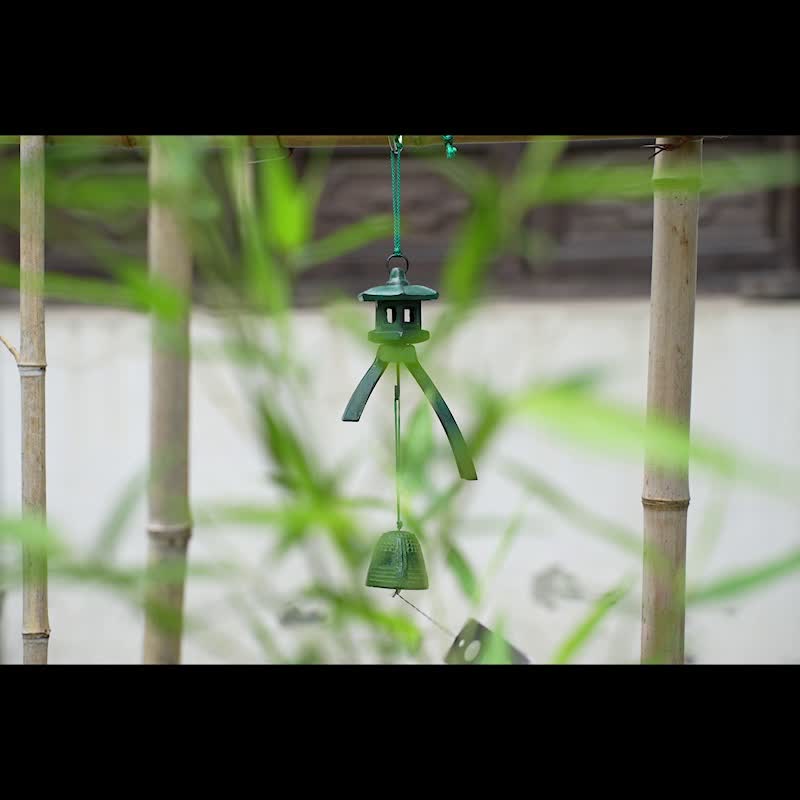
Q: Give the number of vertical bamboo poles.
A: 3